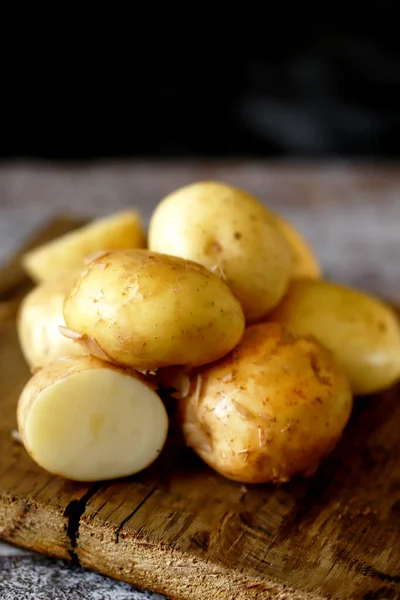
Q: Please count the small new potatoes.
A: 8